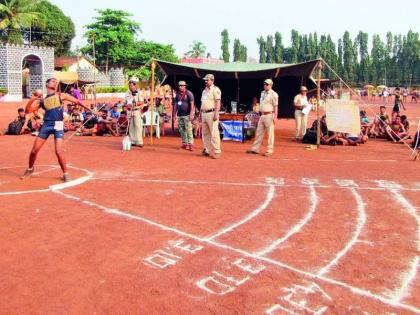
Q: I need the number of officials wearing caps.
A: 5